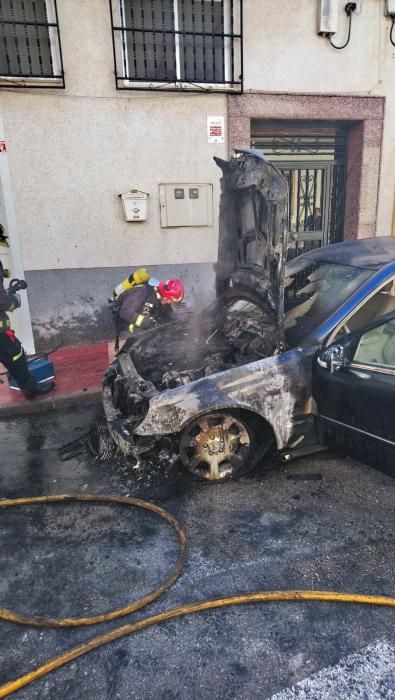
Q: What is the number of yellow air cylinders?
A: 1